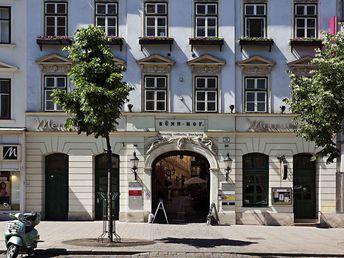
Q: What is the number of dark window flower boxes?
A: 6